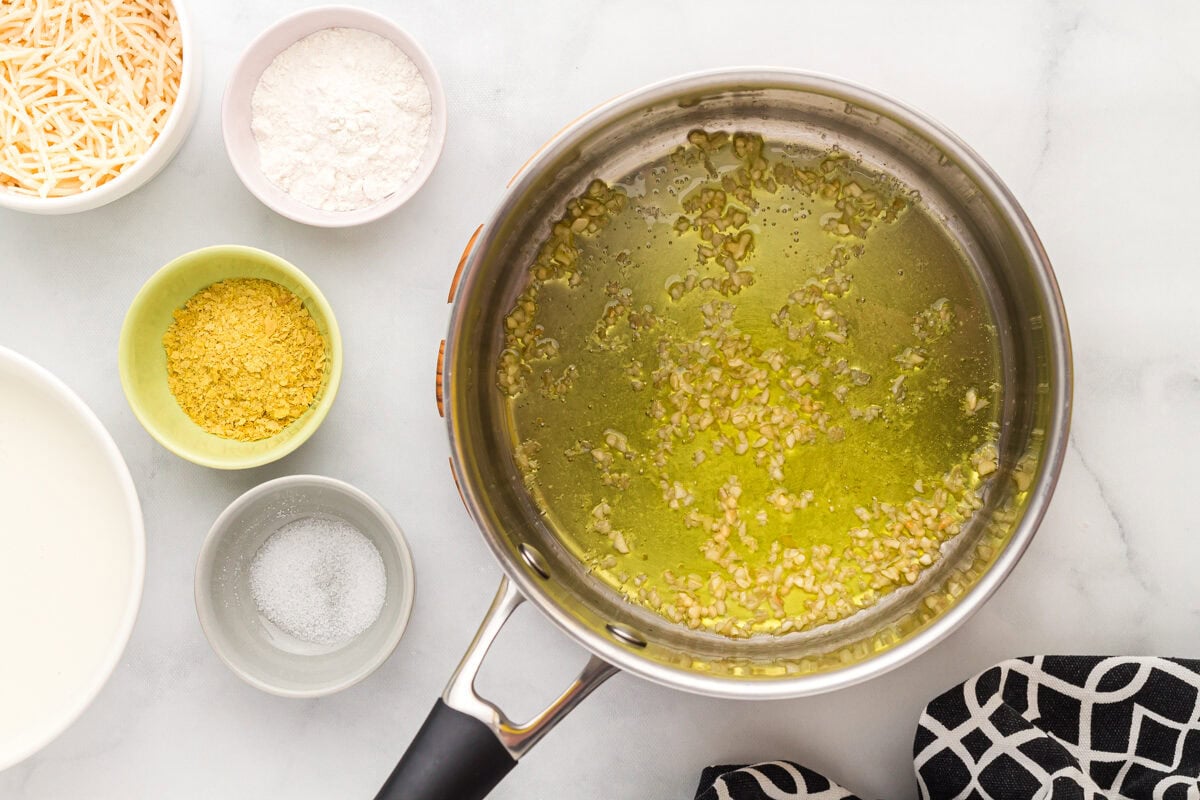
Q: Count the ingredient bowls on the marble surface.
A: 5